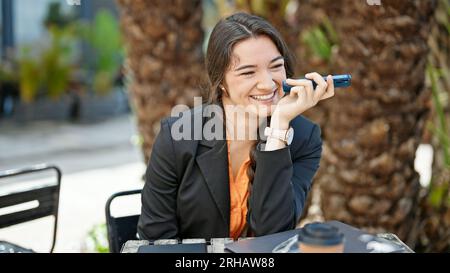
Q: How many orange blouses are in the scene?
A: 1